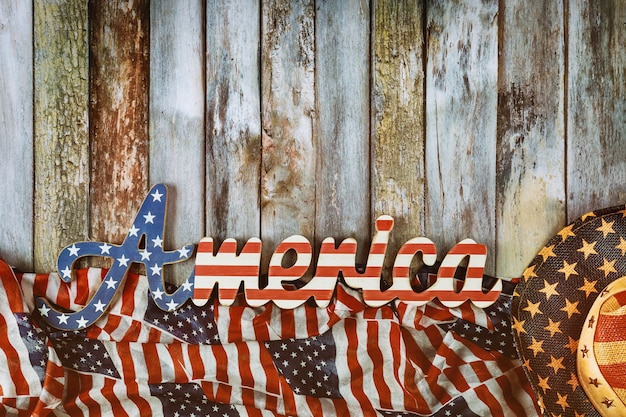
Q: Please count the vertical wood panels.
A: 11